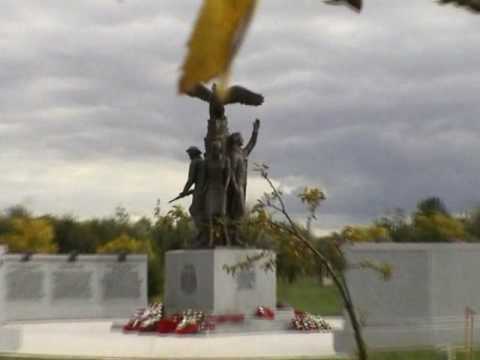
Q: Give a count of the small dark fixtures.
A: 3